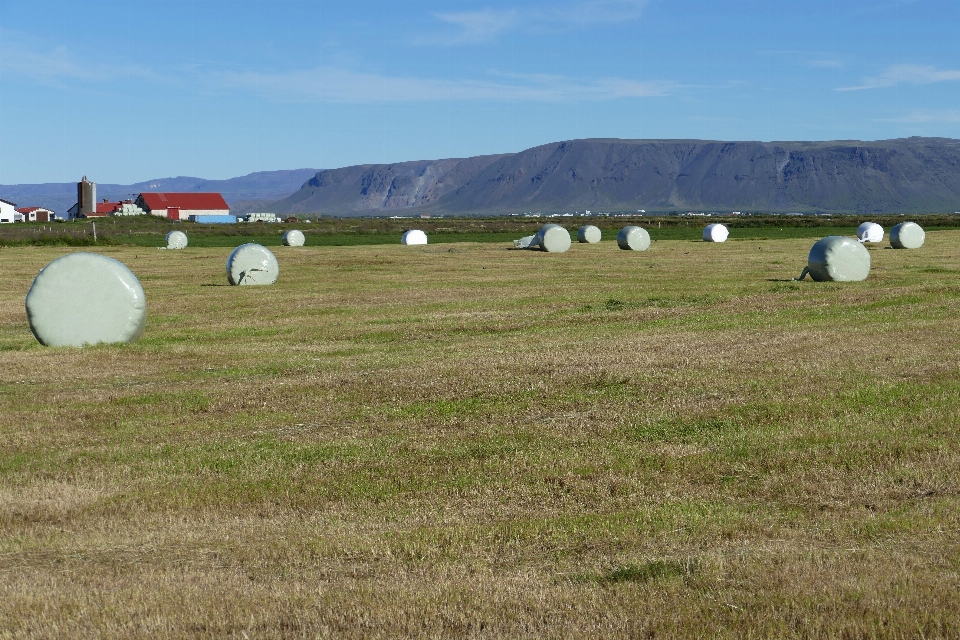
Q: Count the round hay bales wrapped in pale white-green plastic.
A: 12